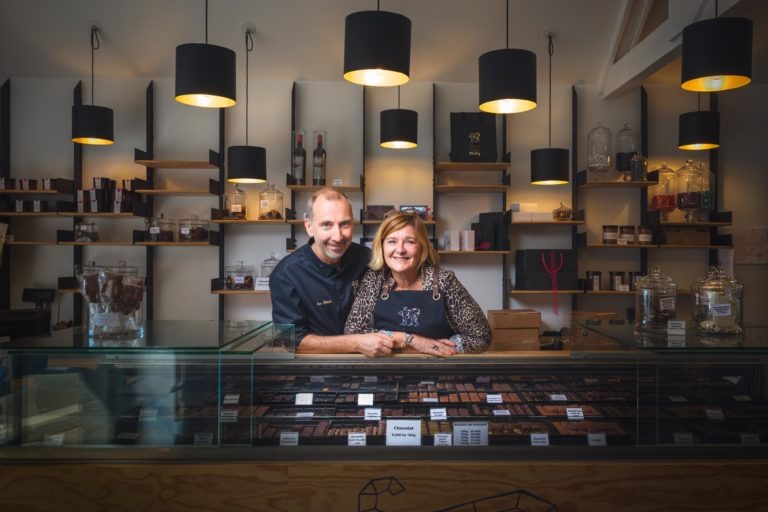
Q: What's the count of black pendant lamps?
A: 9